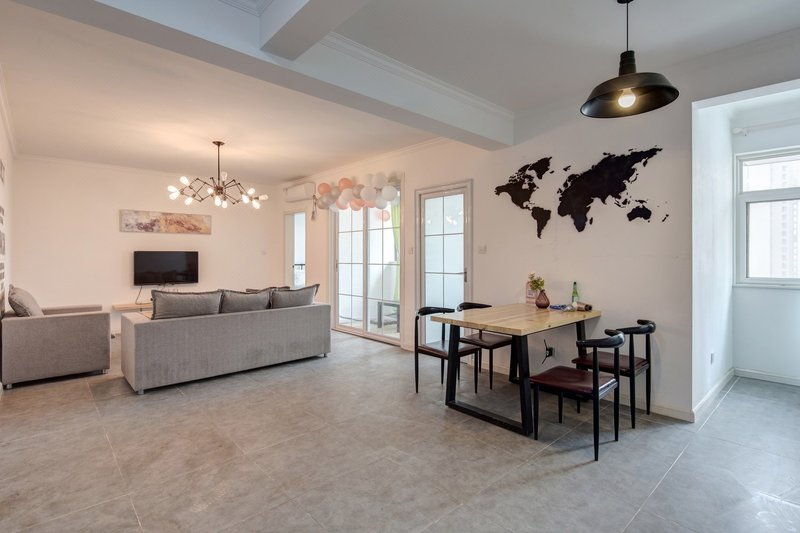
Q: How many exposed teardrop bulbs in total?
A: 12